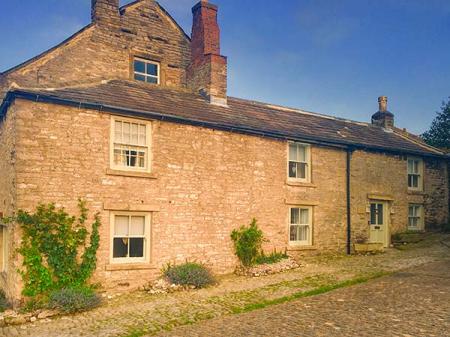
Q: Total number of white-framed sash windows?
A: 7